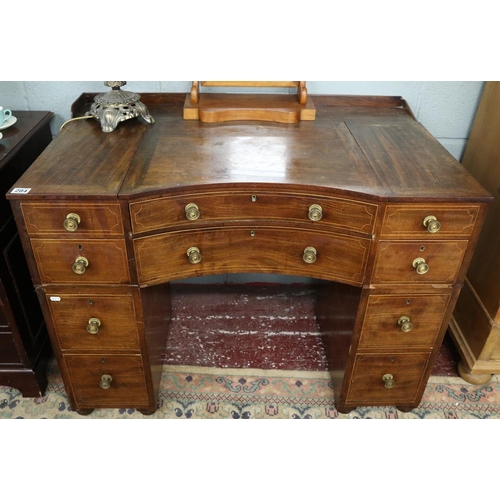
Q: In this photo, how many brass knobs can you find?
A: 12